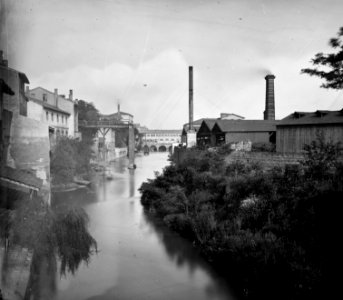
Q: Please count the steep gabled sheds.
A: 2